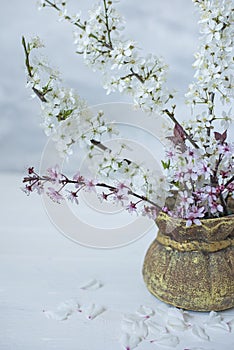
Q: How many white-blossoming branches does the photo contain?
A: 3